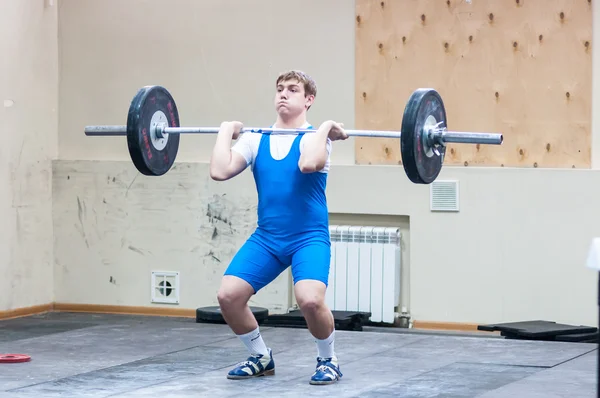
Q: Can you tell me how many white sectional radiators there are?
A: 1